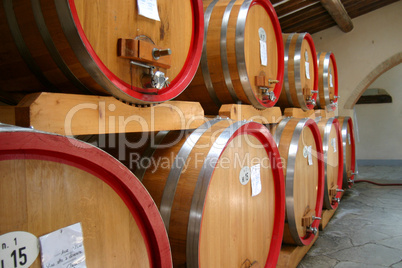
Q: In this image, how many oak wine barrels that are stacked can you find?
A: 9